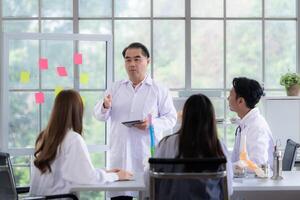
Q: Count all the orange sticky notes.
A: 0